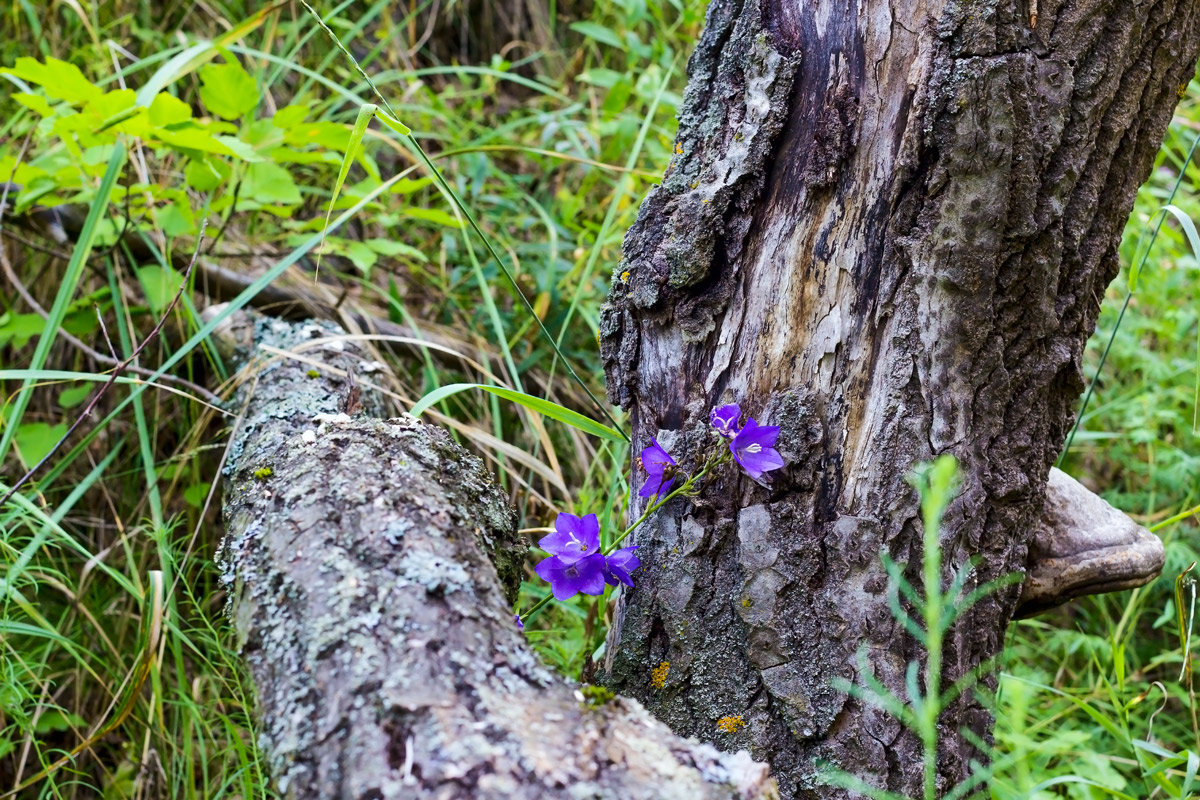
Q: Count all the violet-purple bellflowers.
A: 6